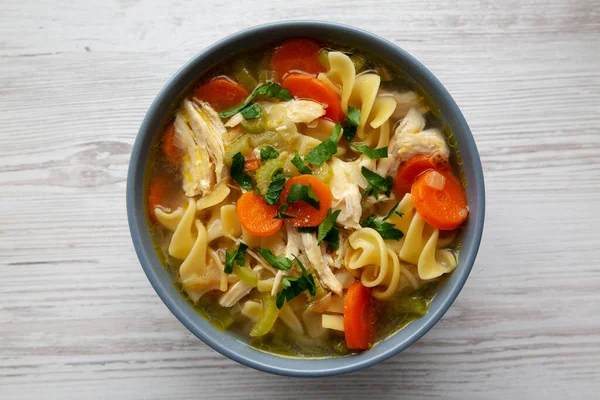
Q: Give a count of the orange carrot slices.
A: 10